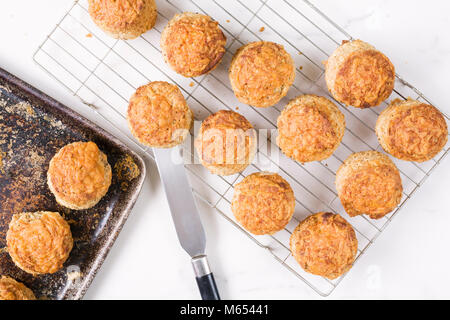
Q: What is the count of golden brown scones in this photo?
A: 14